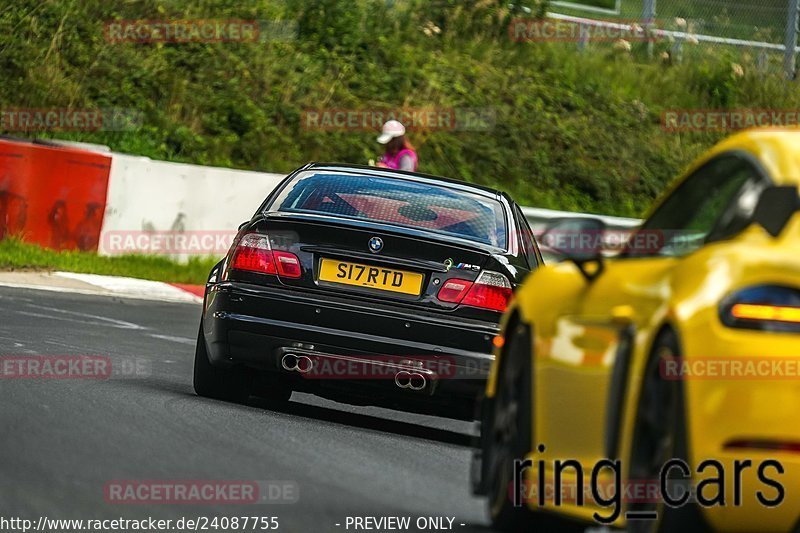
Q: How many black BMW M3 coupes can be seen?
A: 1